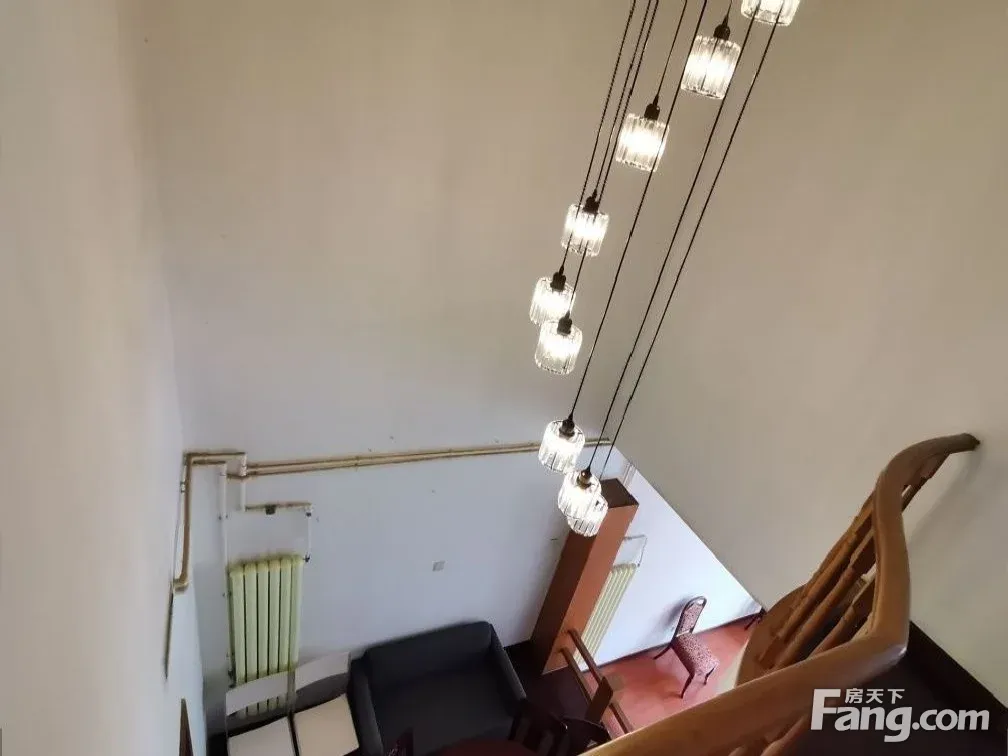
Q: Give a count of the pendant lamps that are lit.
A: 9